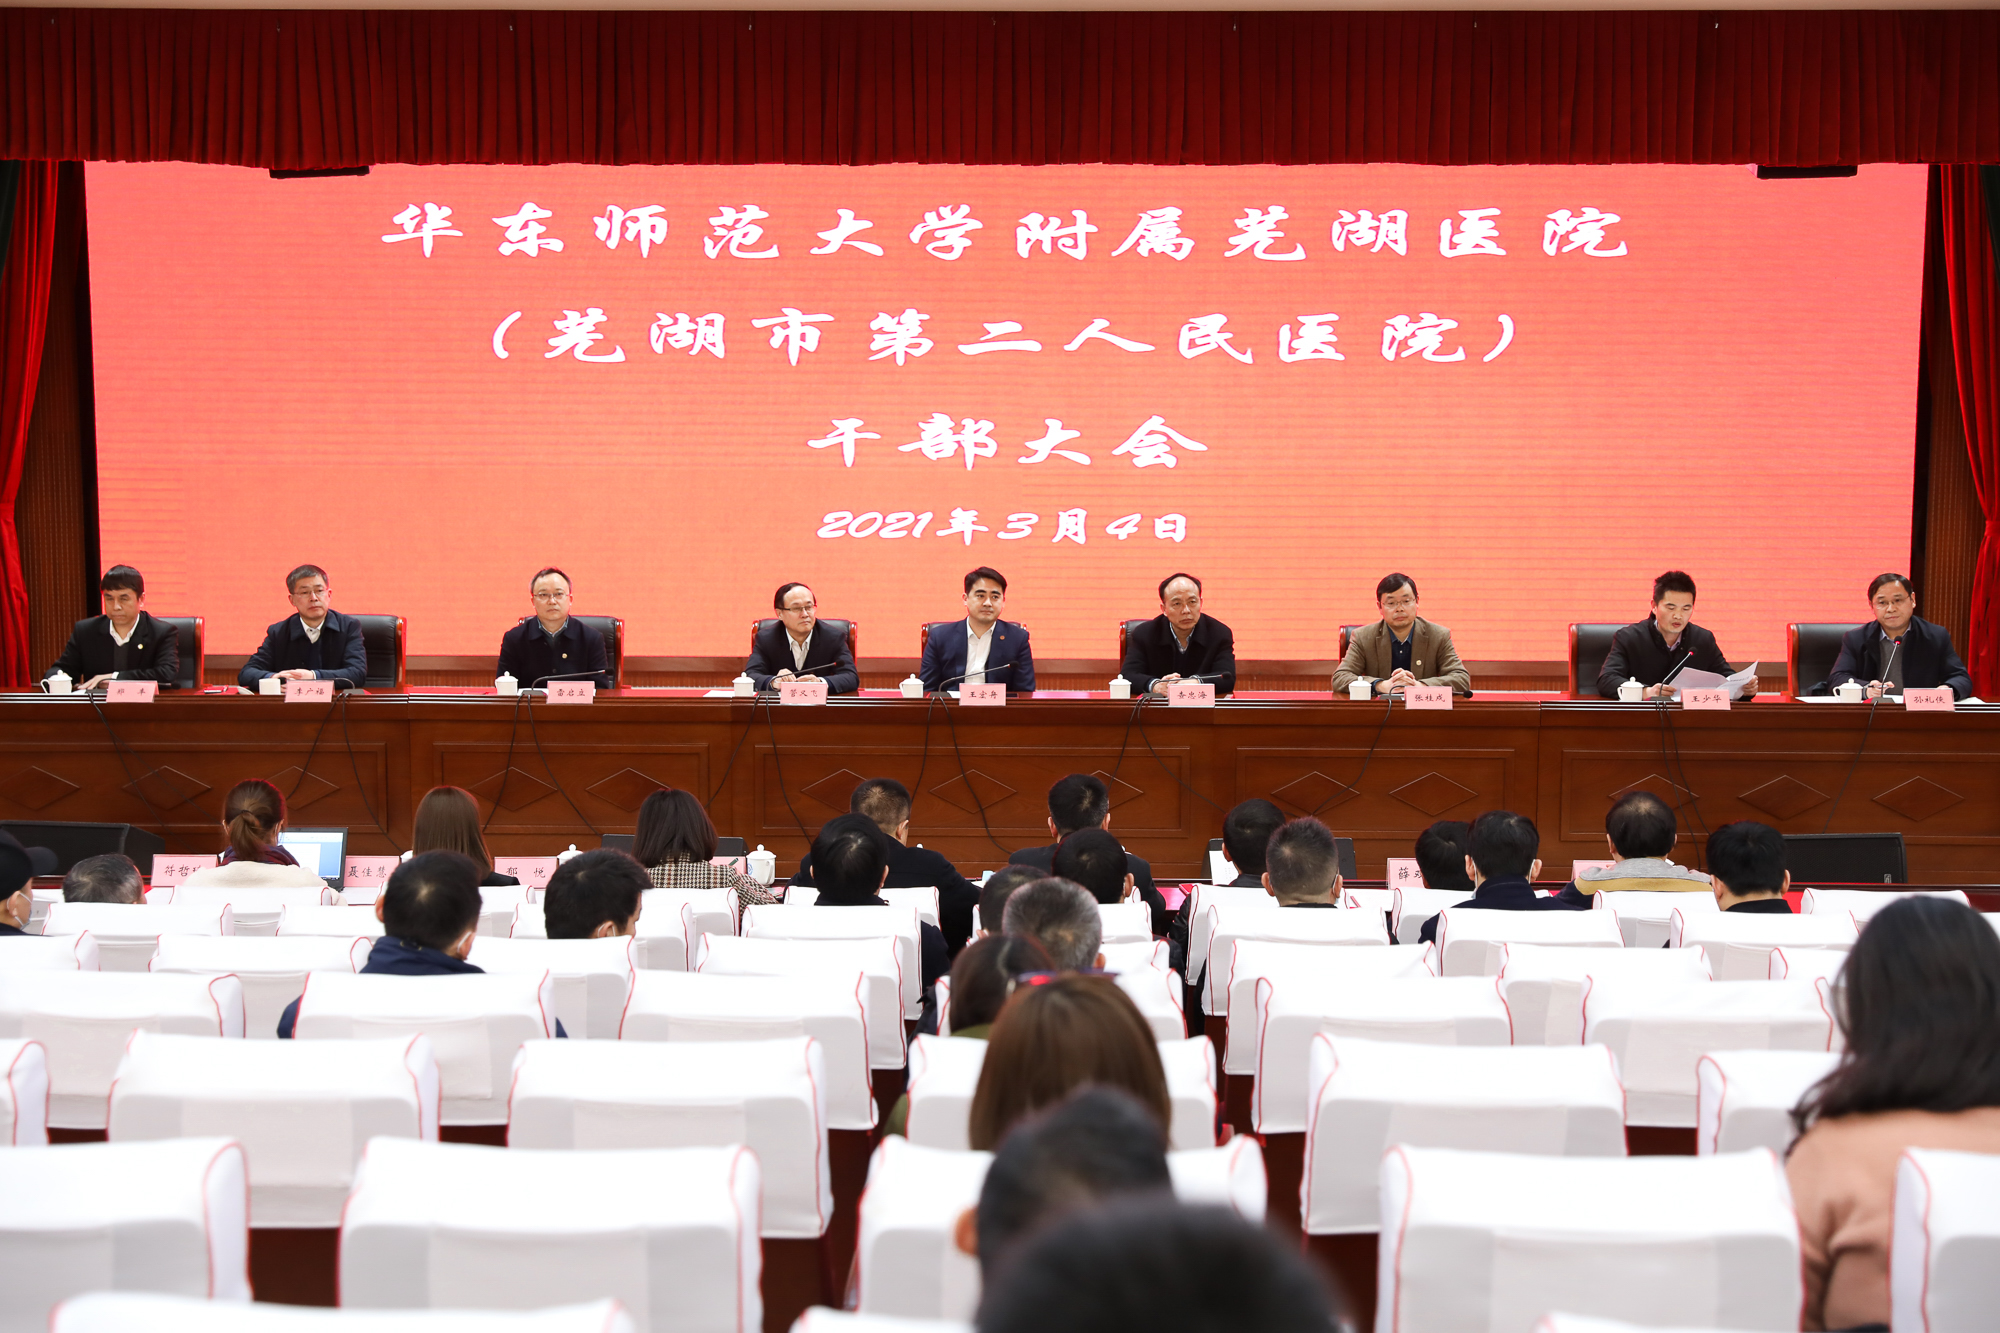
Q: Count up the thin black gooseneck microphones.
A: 9